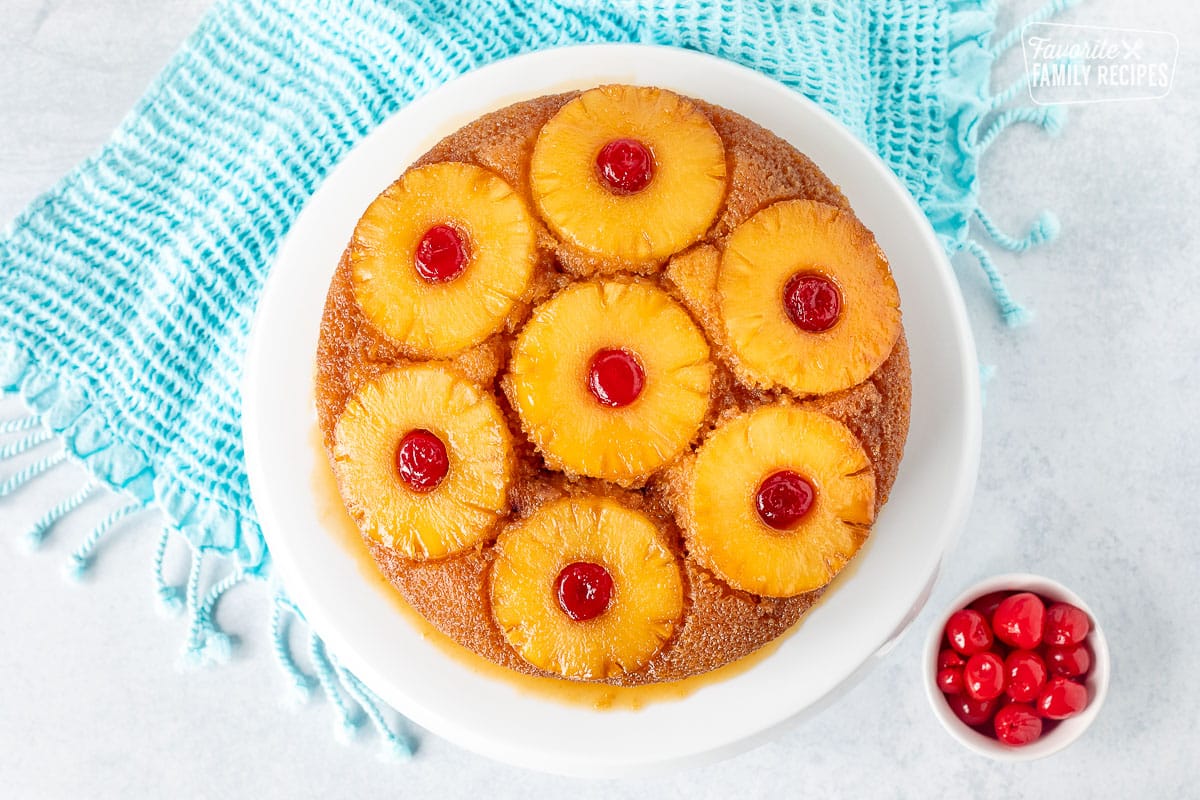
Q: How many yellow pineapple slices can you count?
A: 7